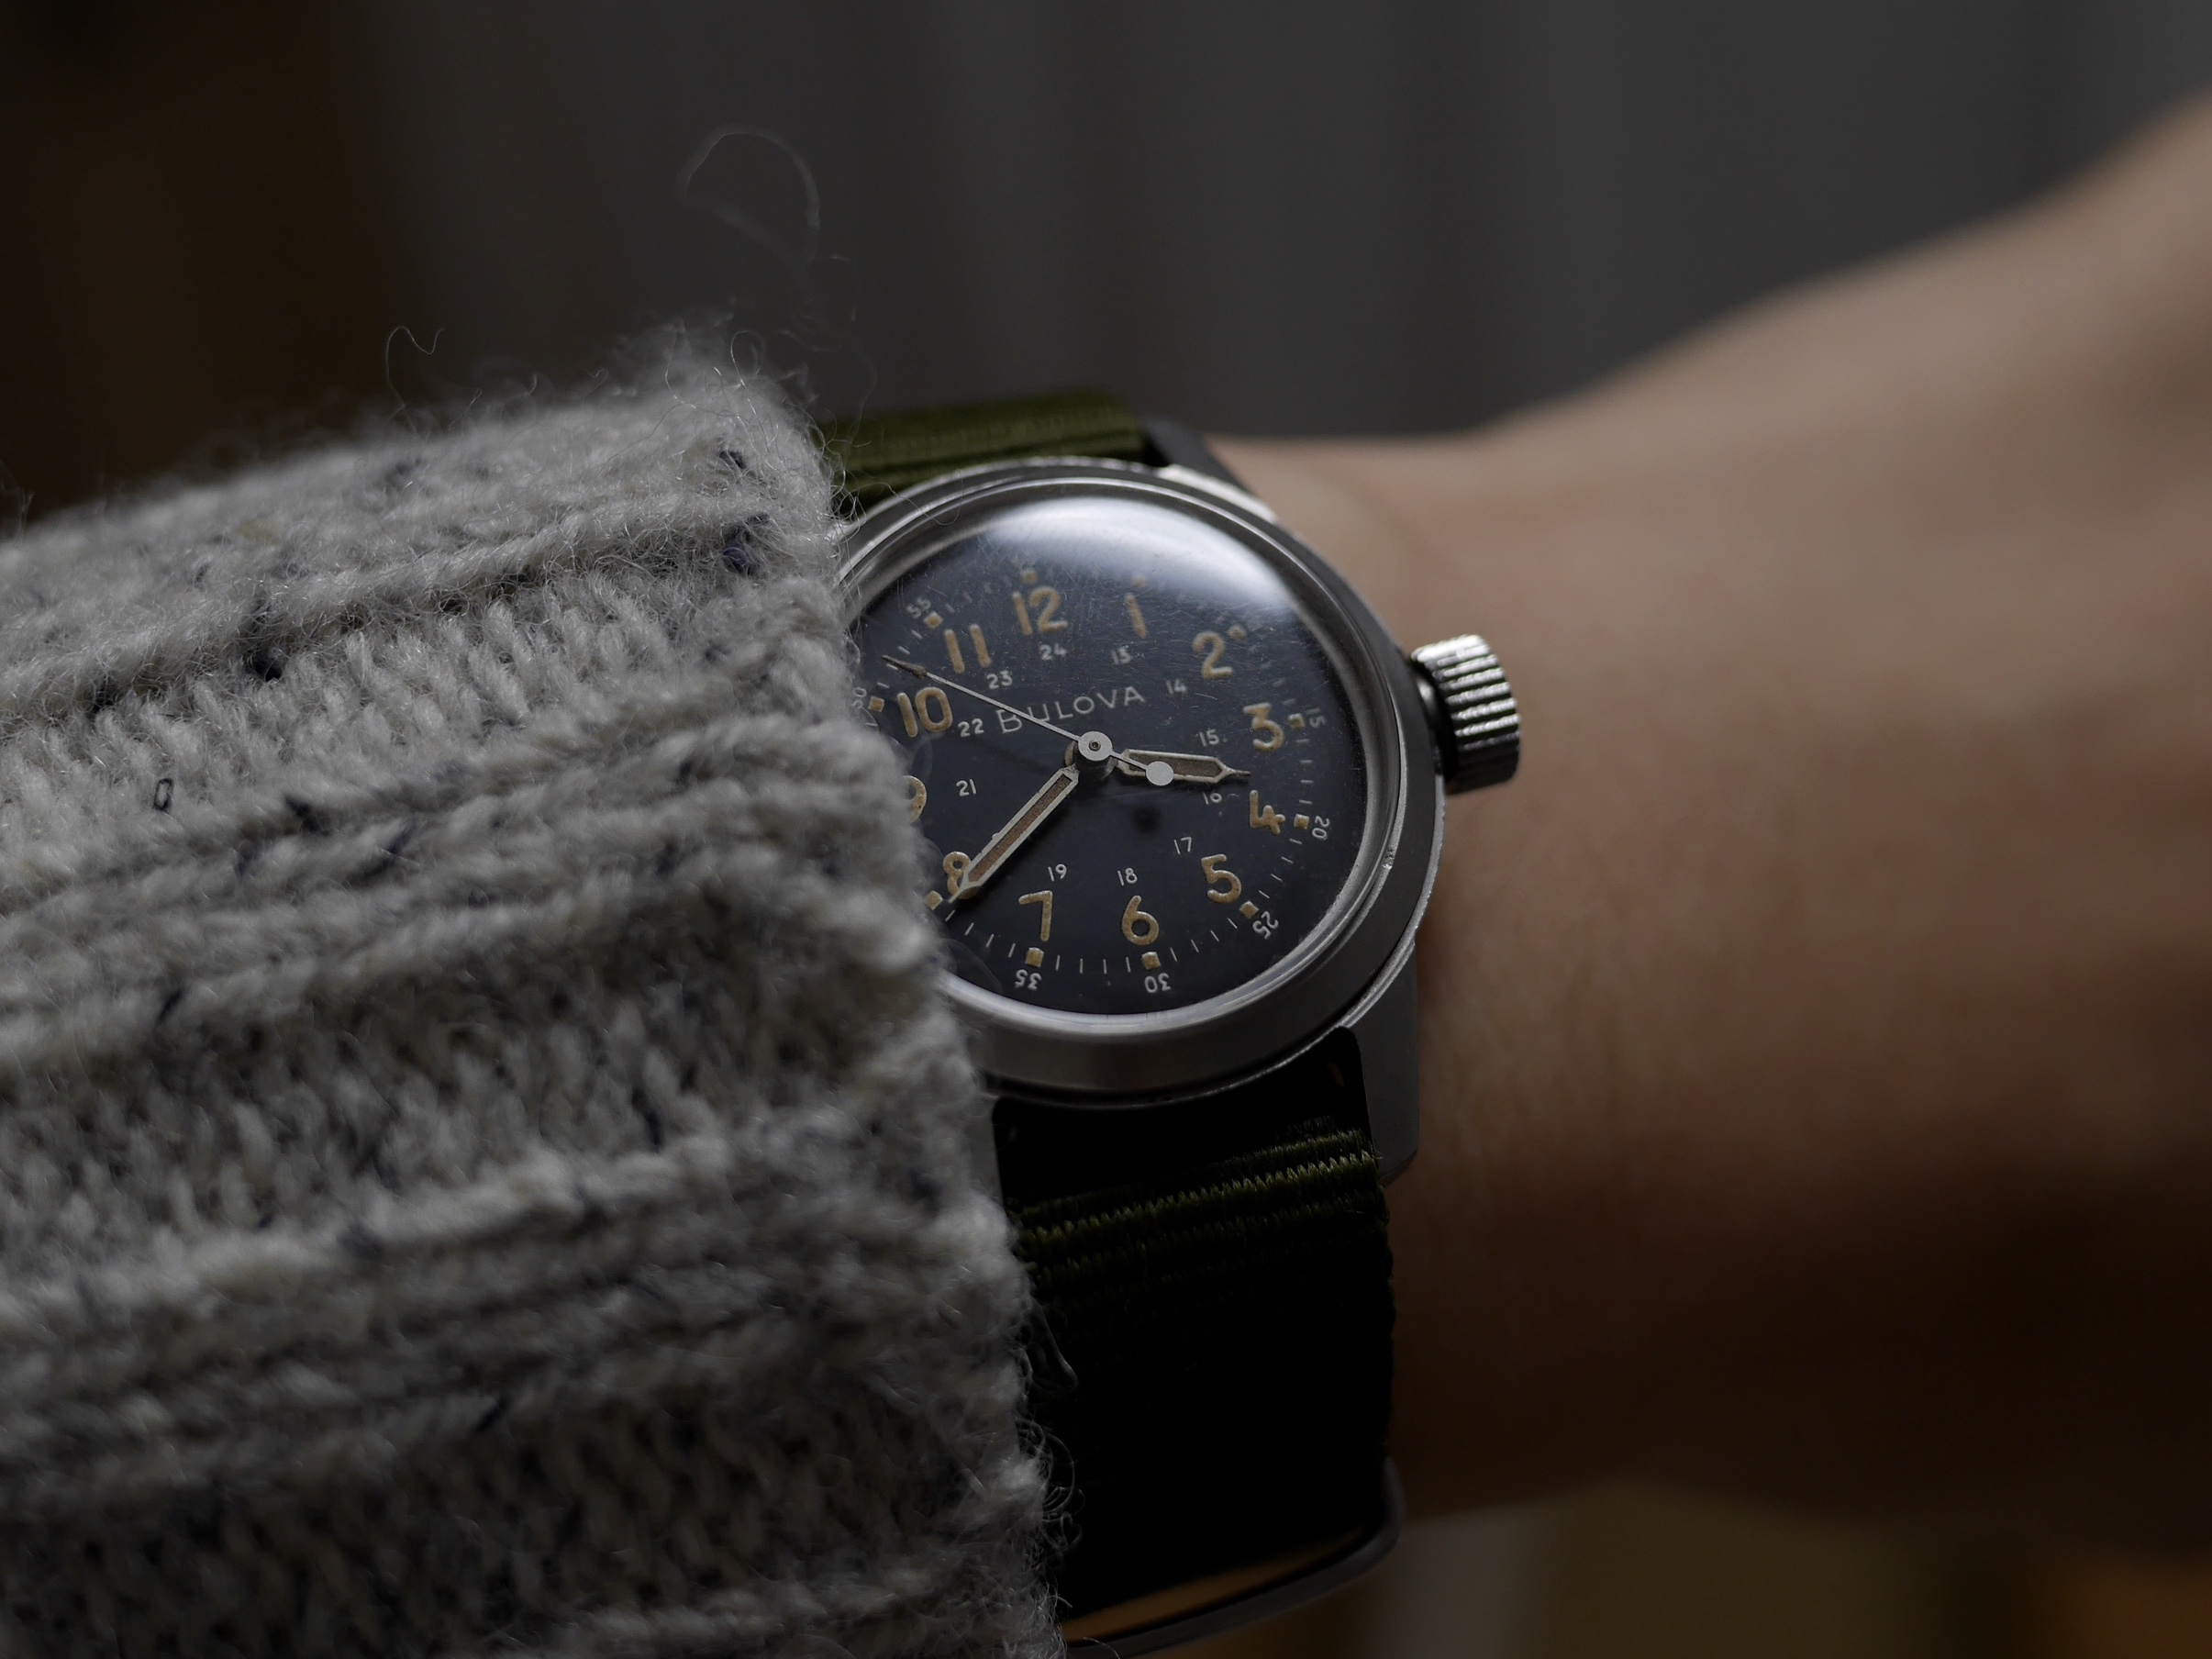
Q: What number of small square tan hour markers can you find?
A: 11